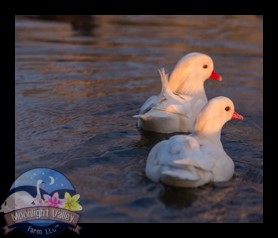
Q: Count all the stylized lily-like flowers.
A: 2